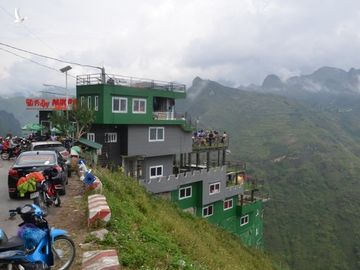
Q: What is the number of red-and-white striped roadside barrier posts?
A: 3